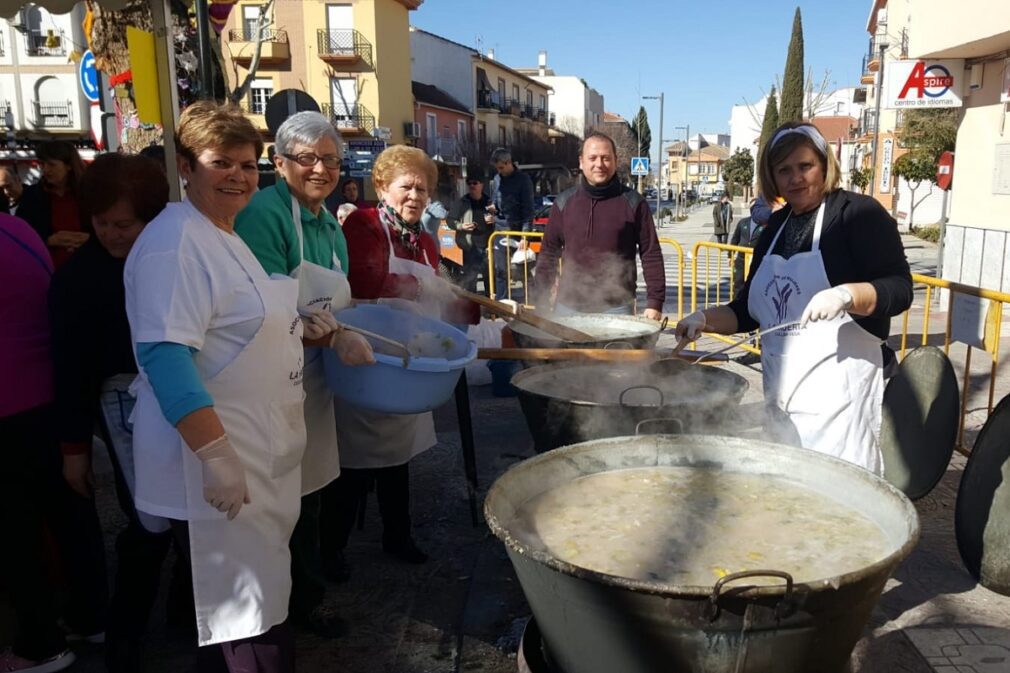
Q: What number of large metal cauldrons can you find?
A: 3